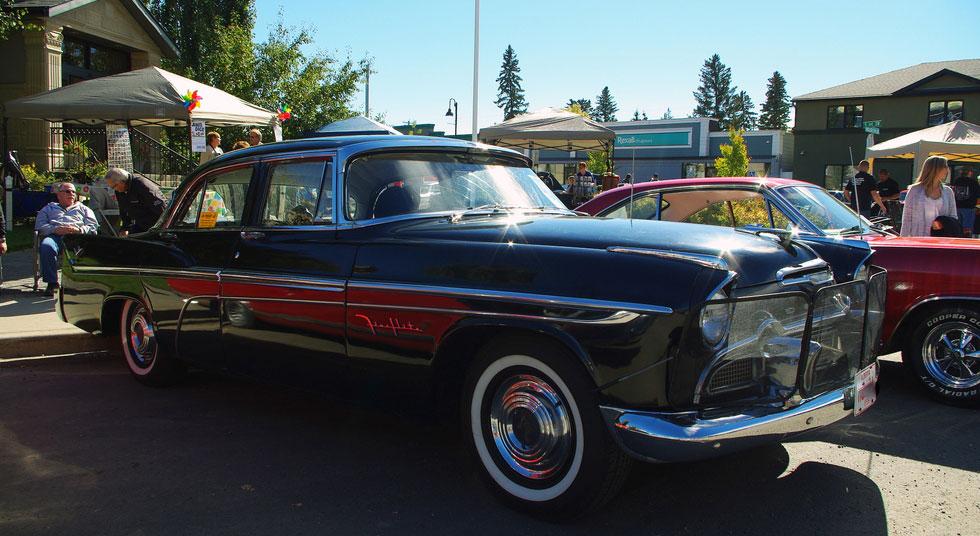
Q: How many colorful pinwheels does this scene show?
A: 2